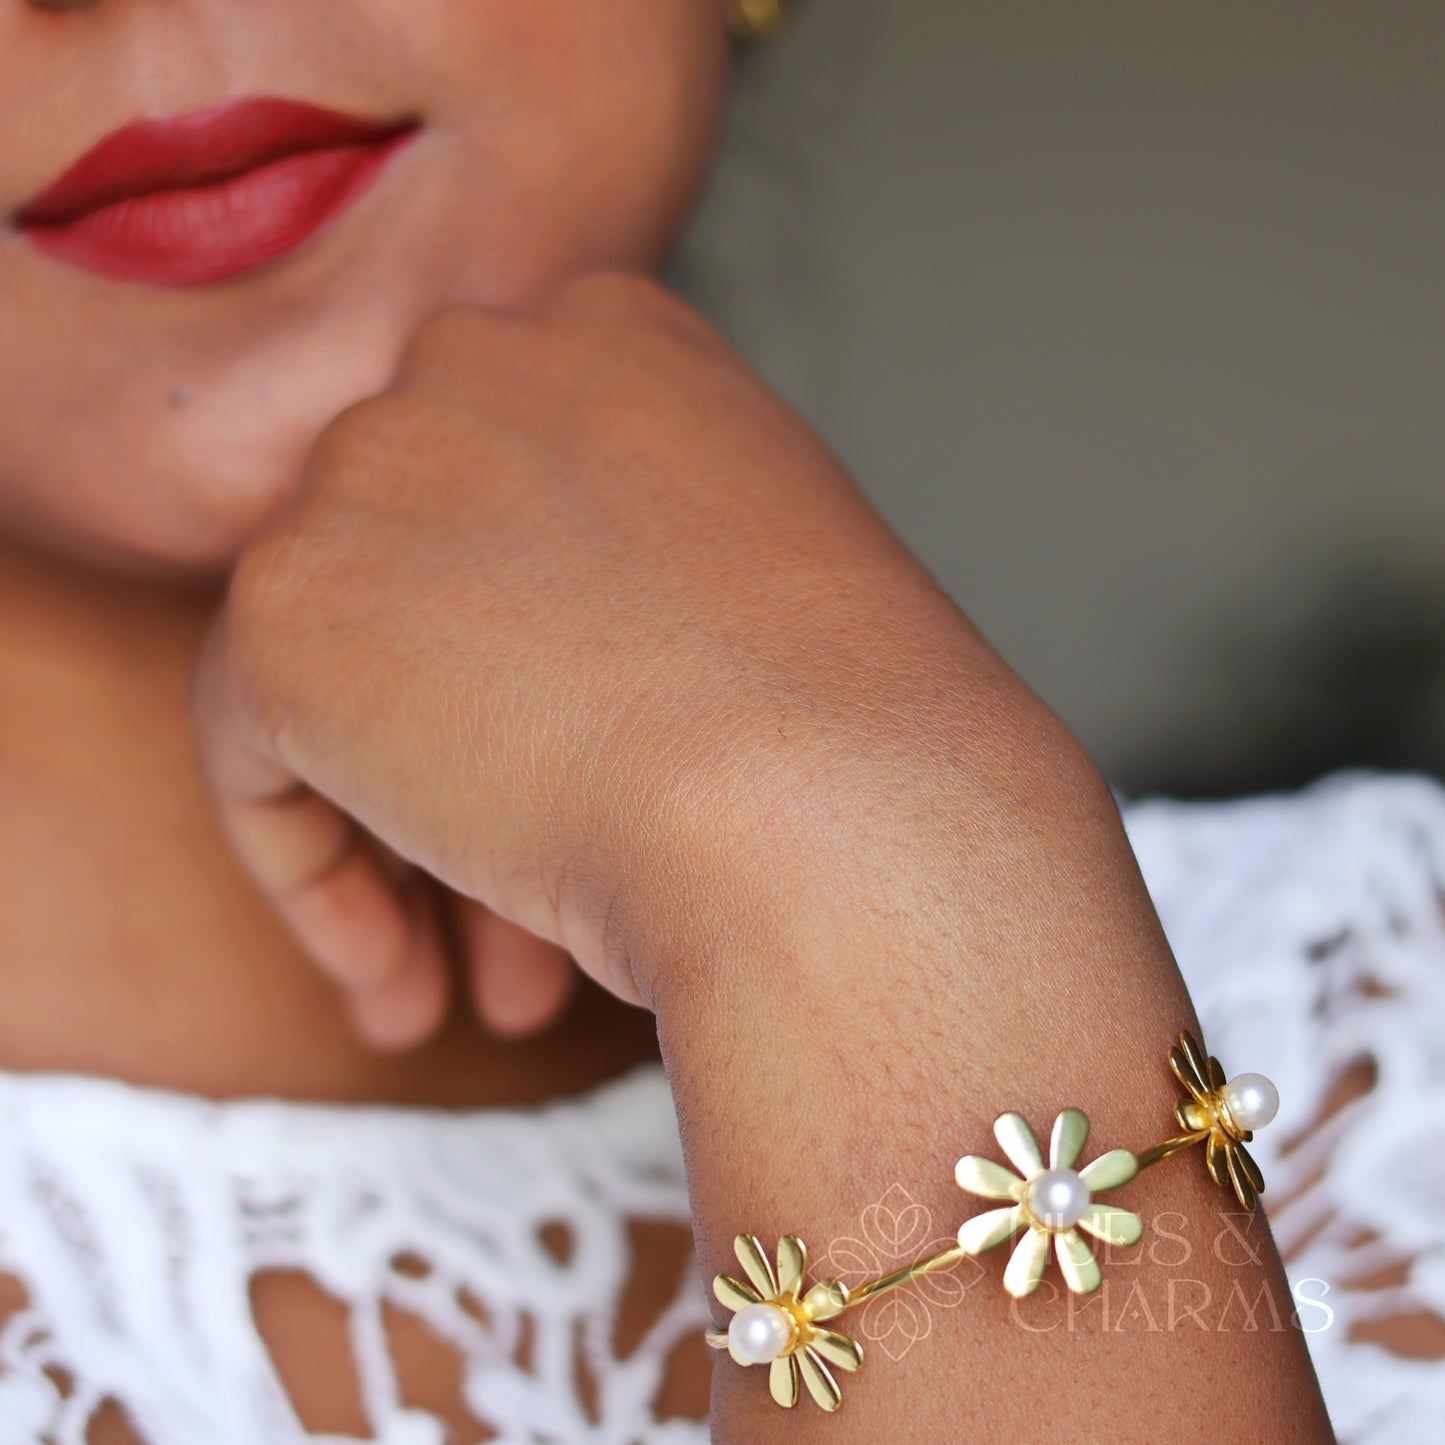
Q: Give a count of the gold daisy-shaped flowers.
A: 3